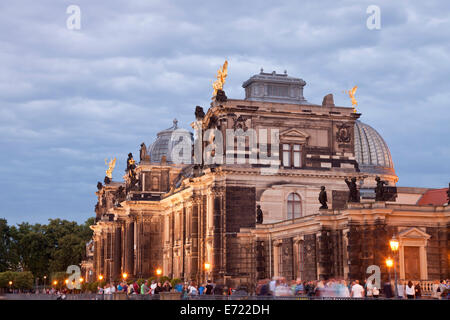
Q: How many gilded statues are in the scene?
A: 3